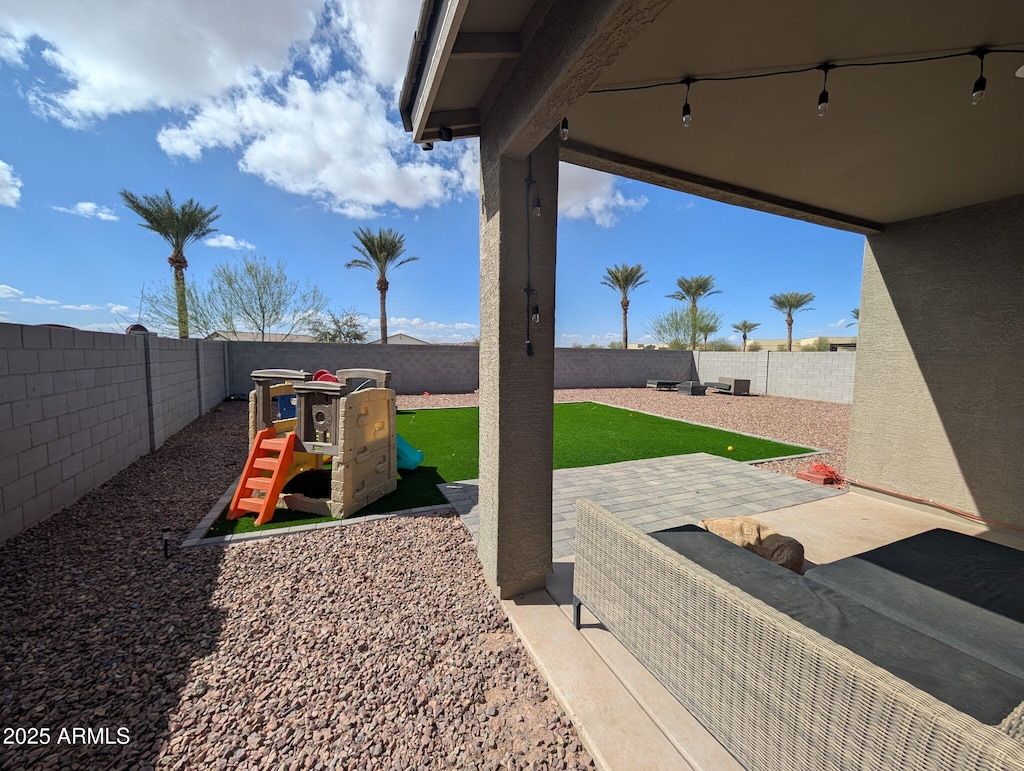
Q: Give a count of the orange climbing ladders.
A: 1